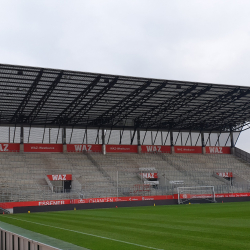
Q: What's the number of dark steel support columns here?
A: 7